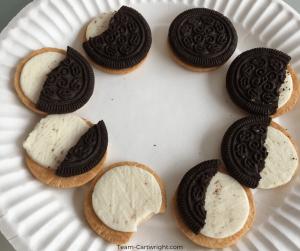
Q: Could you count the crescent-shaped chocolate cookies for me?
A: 2